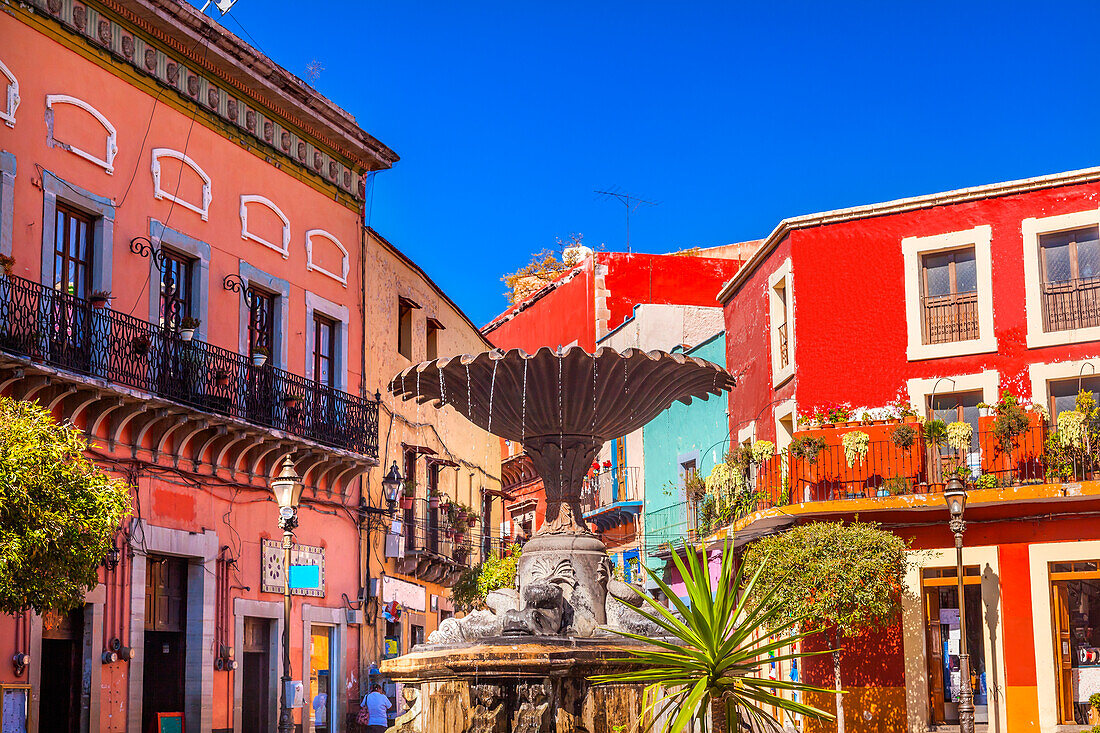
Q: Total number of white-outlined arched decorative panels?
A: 5